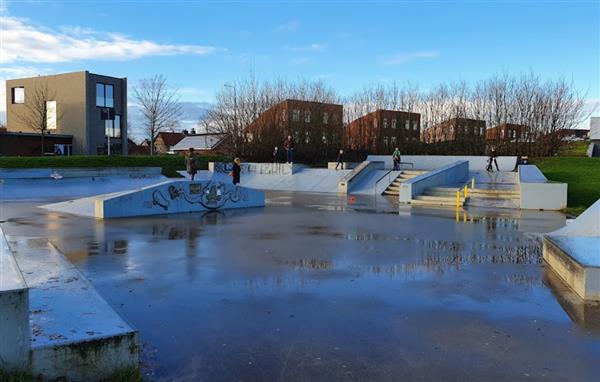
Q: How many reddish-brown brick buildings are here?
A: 4